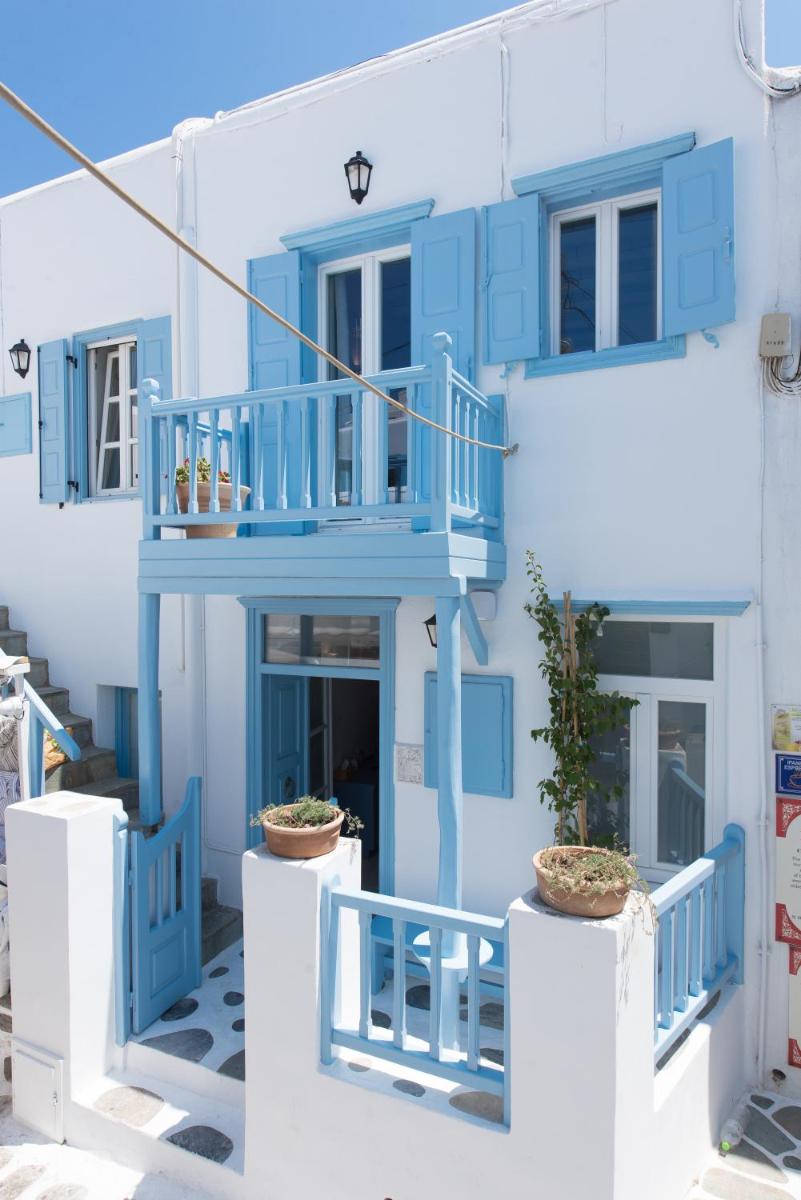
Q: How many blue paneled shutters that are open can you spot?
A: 6